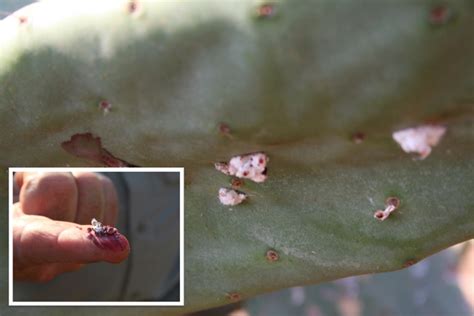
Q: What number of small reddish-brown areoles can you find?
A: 12